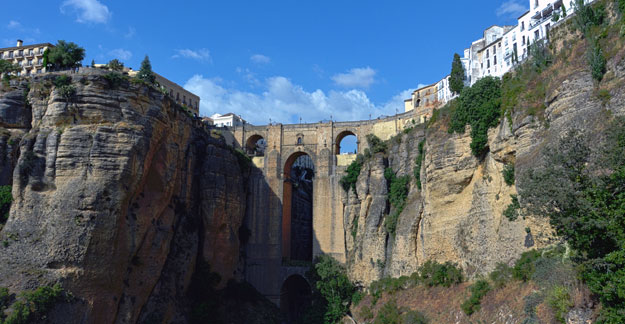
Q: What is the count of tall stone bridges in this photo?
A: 1